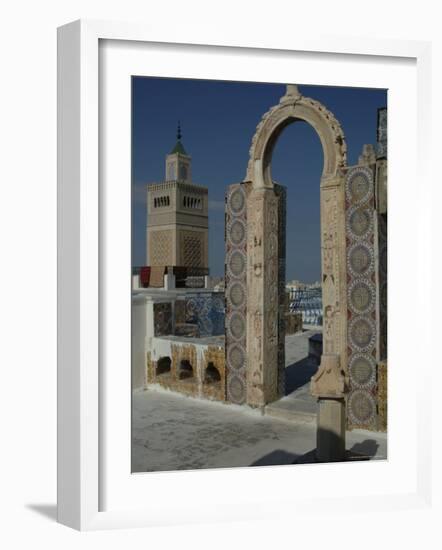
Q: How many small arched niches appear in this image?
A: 3